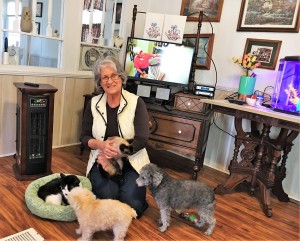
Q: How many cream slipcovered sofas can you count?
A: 0